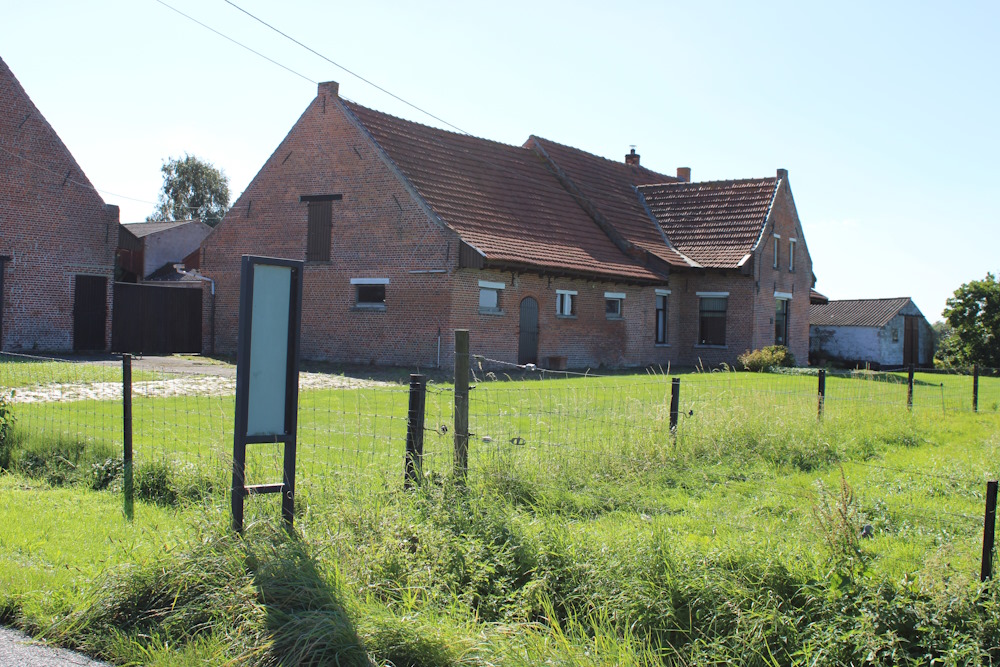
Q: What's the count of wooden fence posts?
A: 8